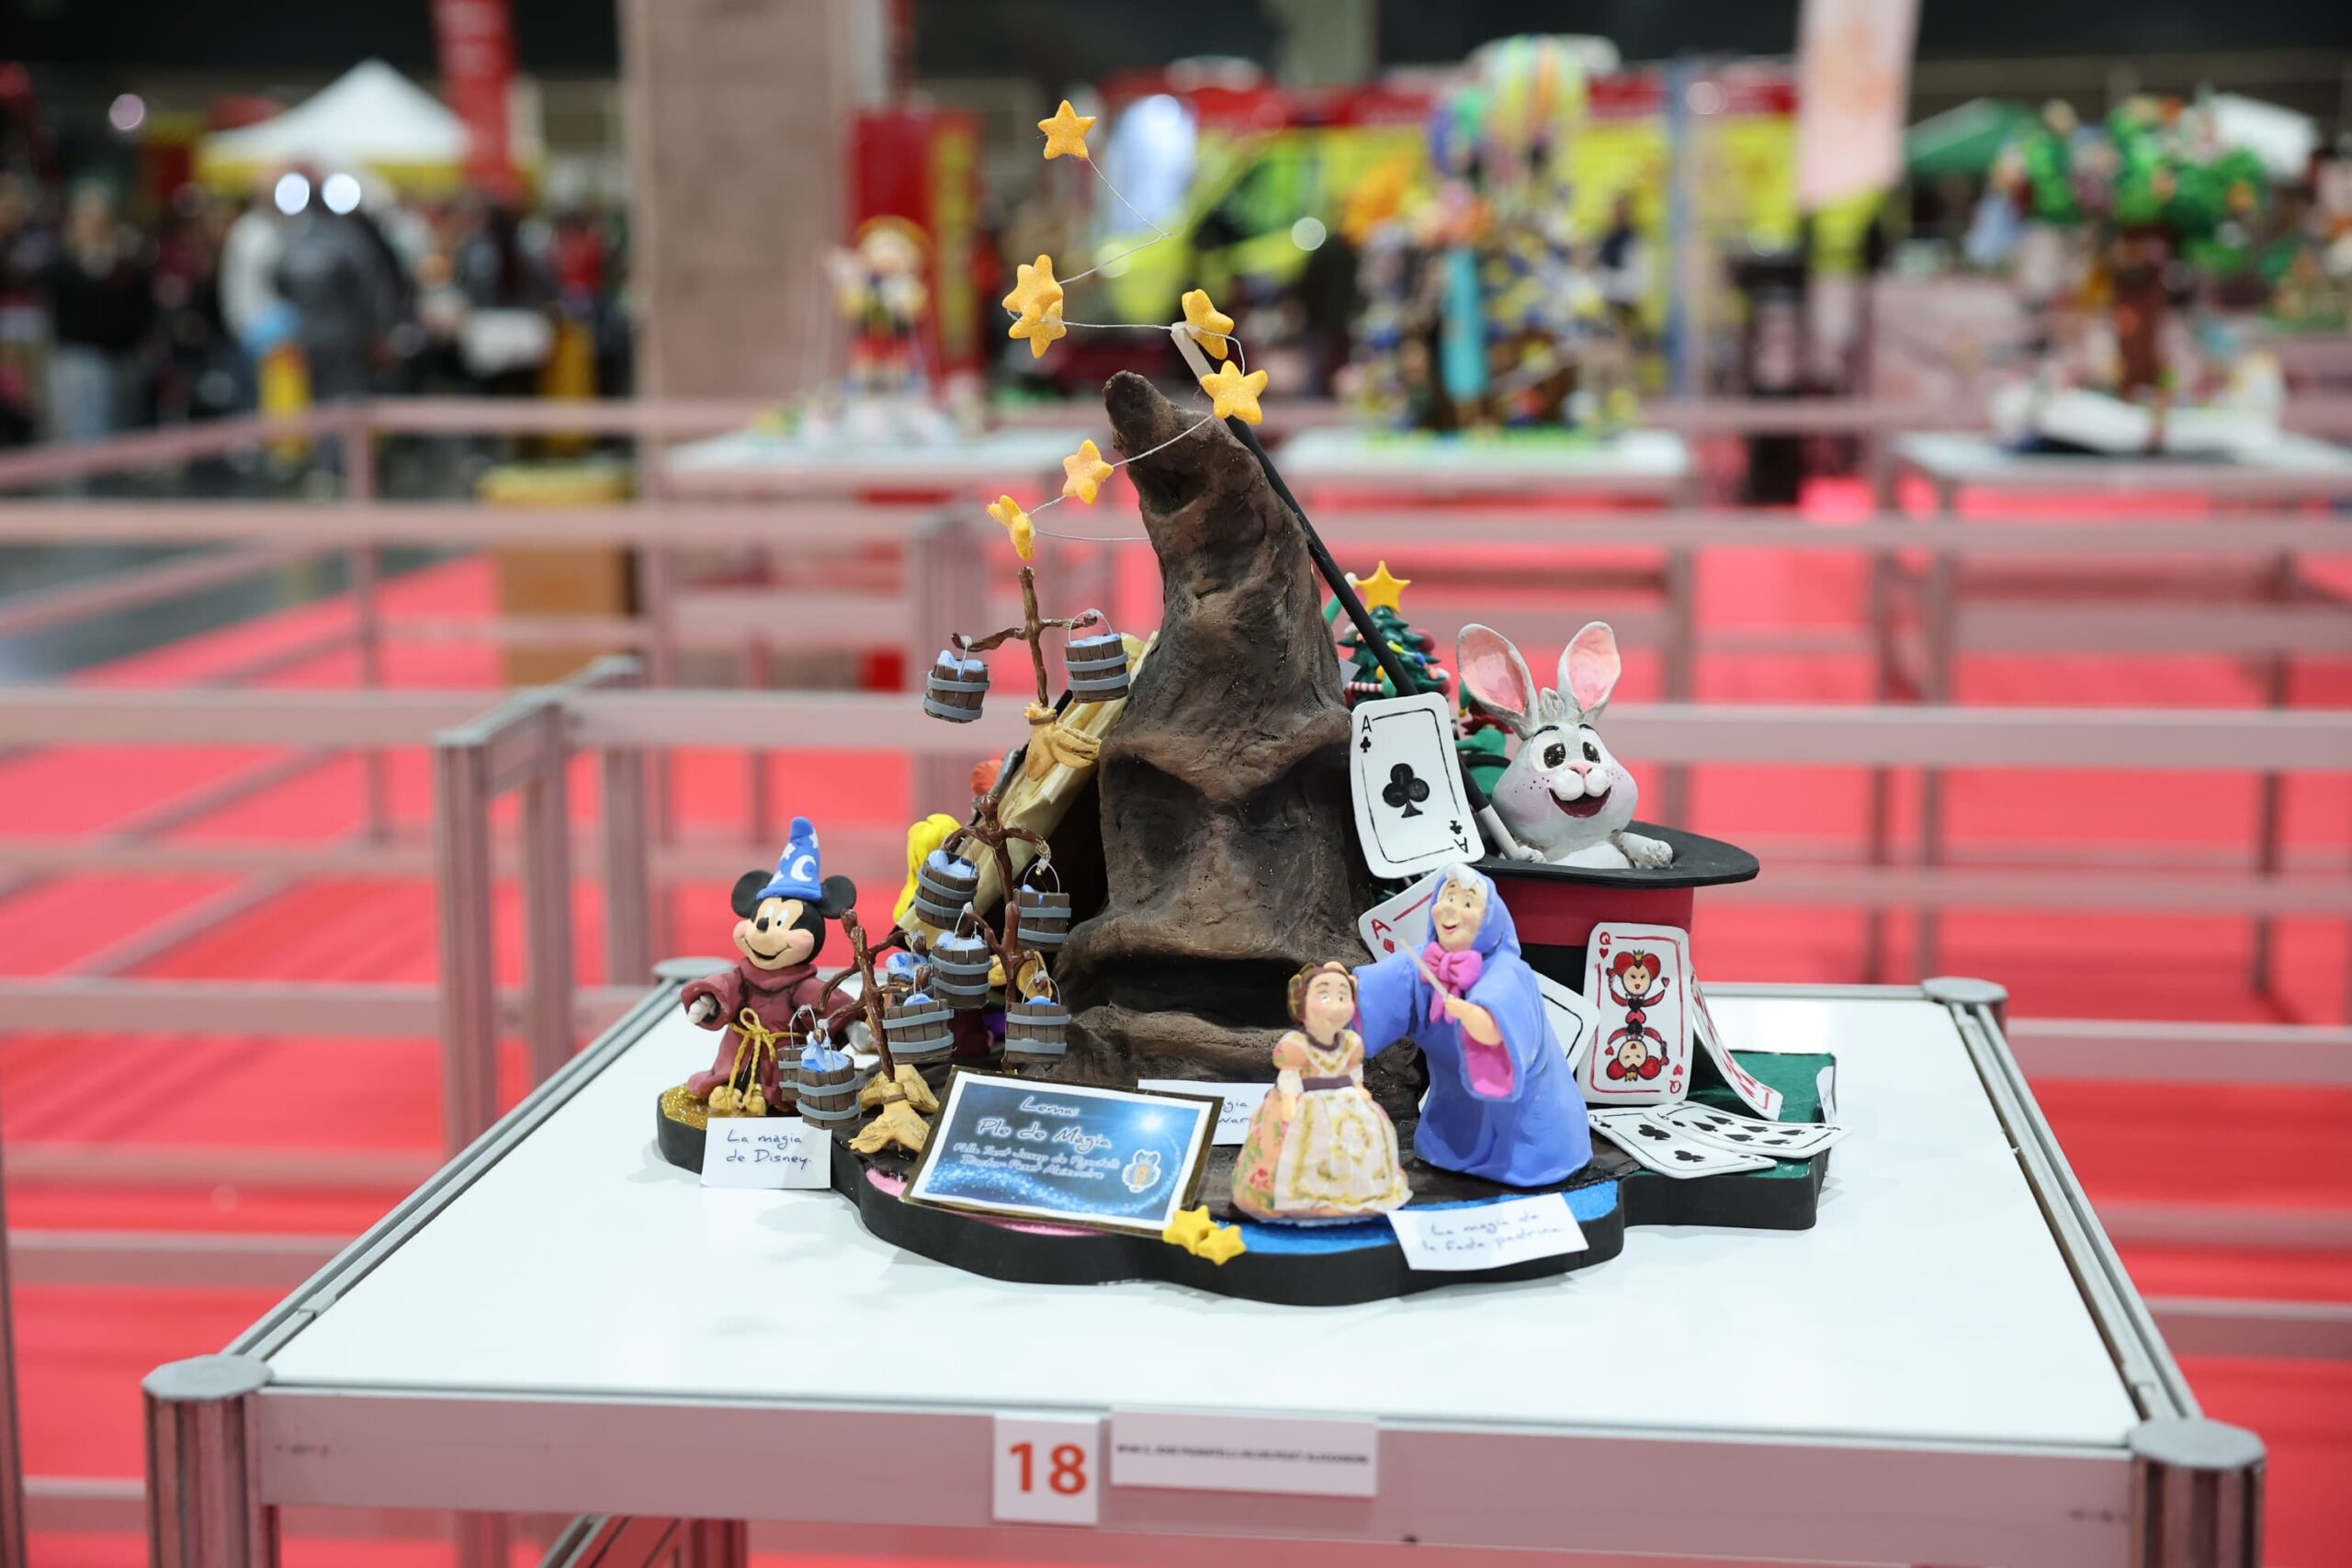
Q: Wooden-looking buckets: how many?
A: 10